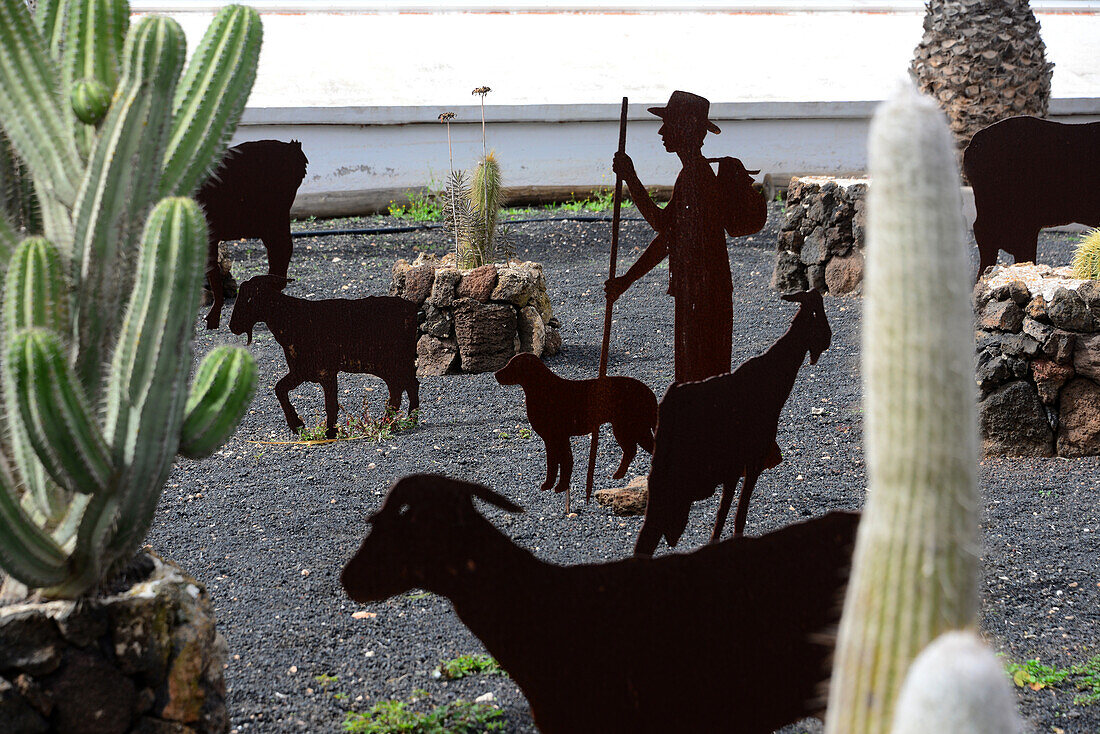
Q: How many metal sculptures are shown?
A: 7